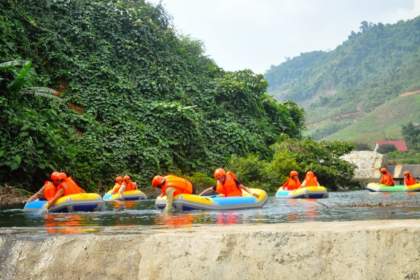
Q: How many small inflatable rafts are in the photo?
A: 5